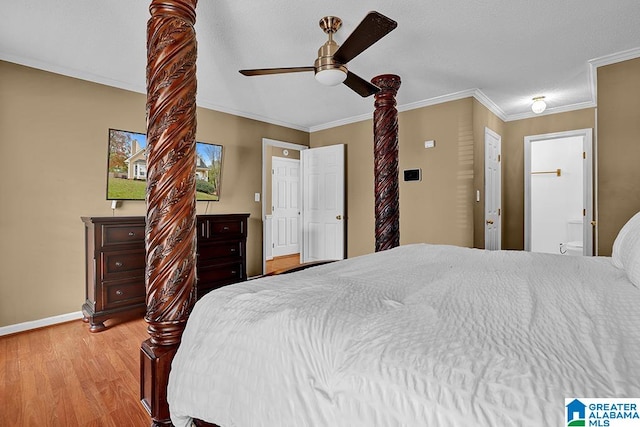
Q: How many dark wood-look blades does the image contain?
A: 3